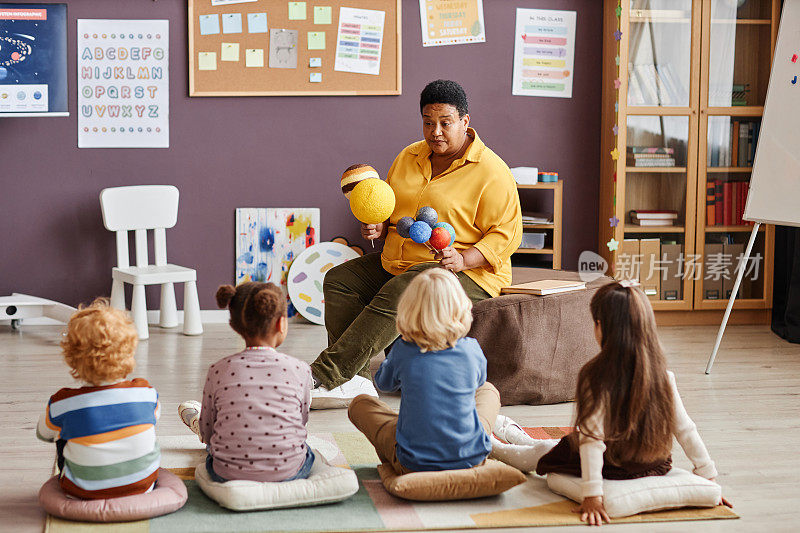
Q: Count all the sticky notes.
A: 11